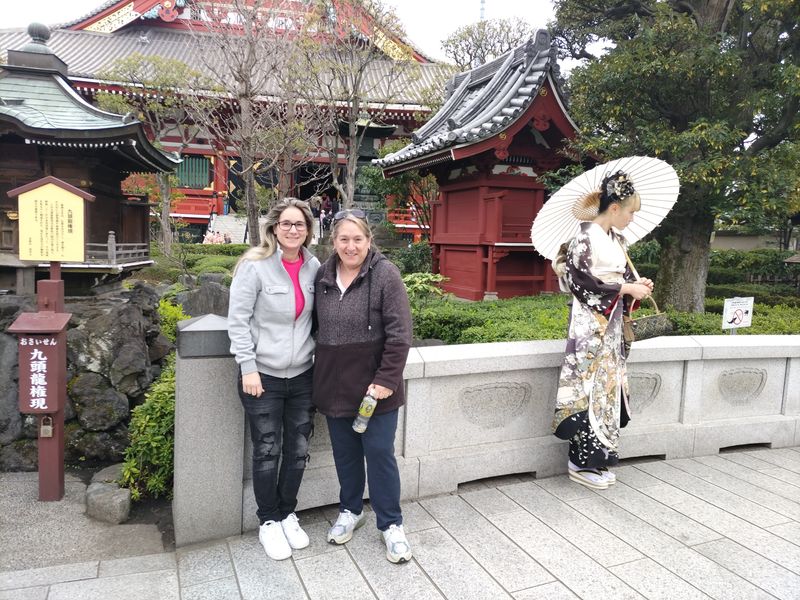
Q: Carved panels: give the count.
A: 3